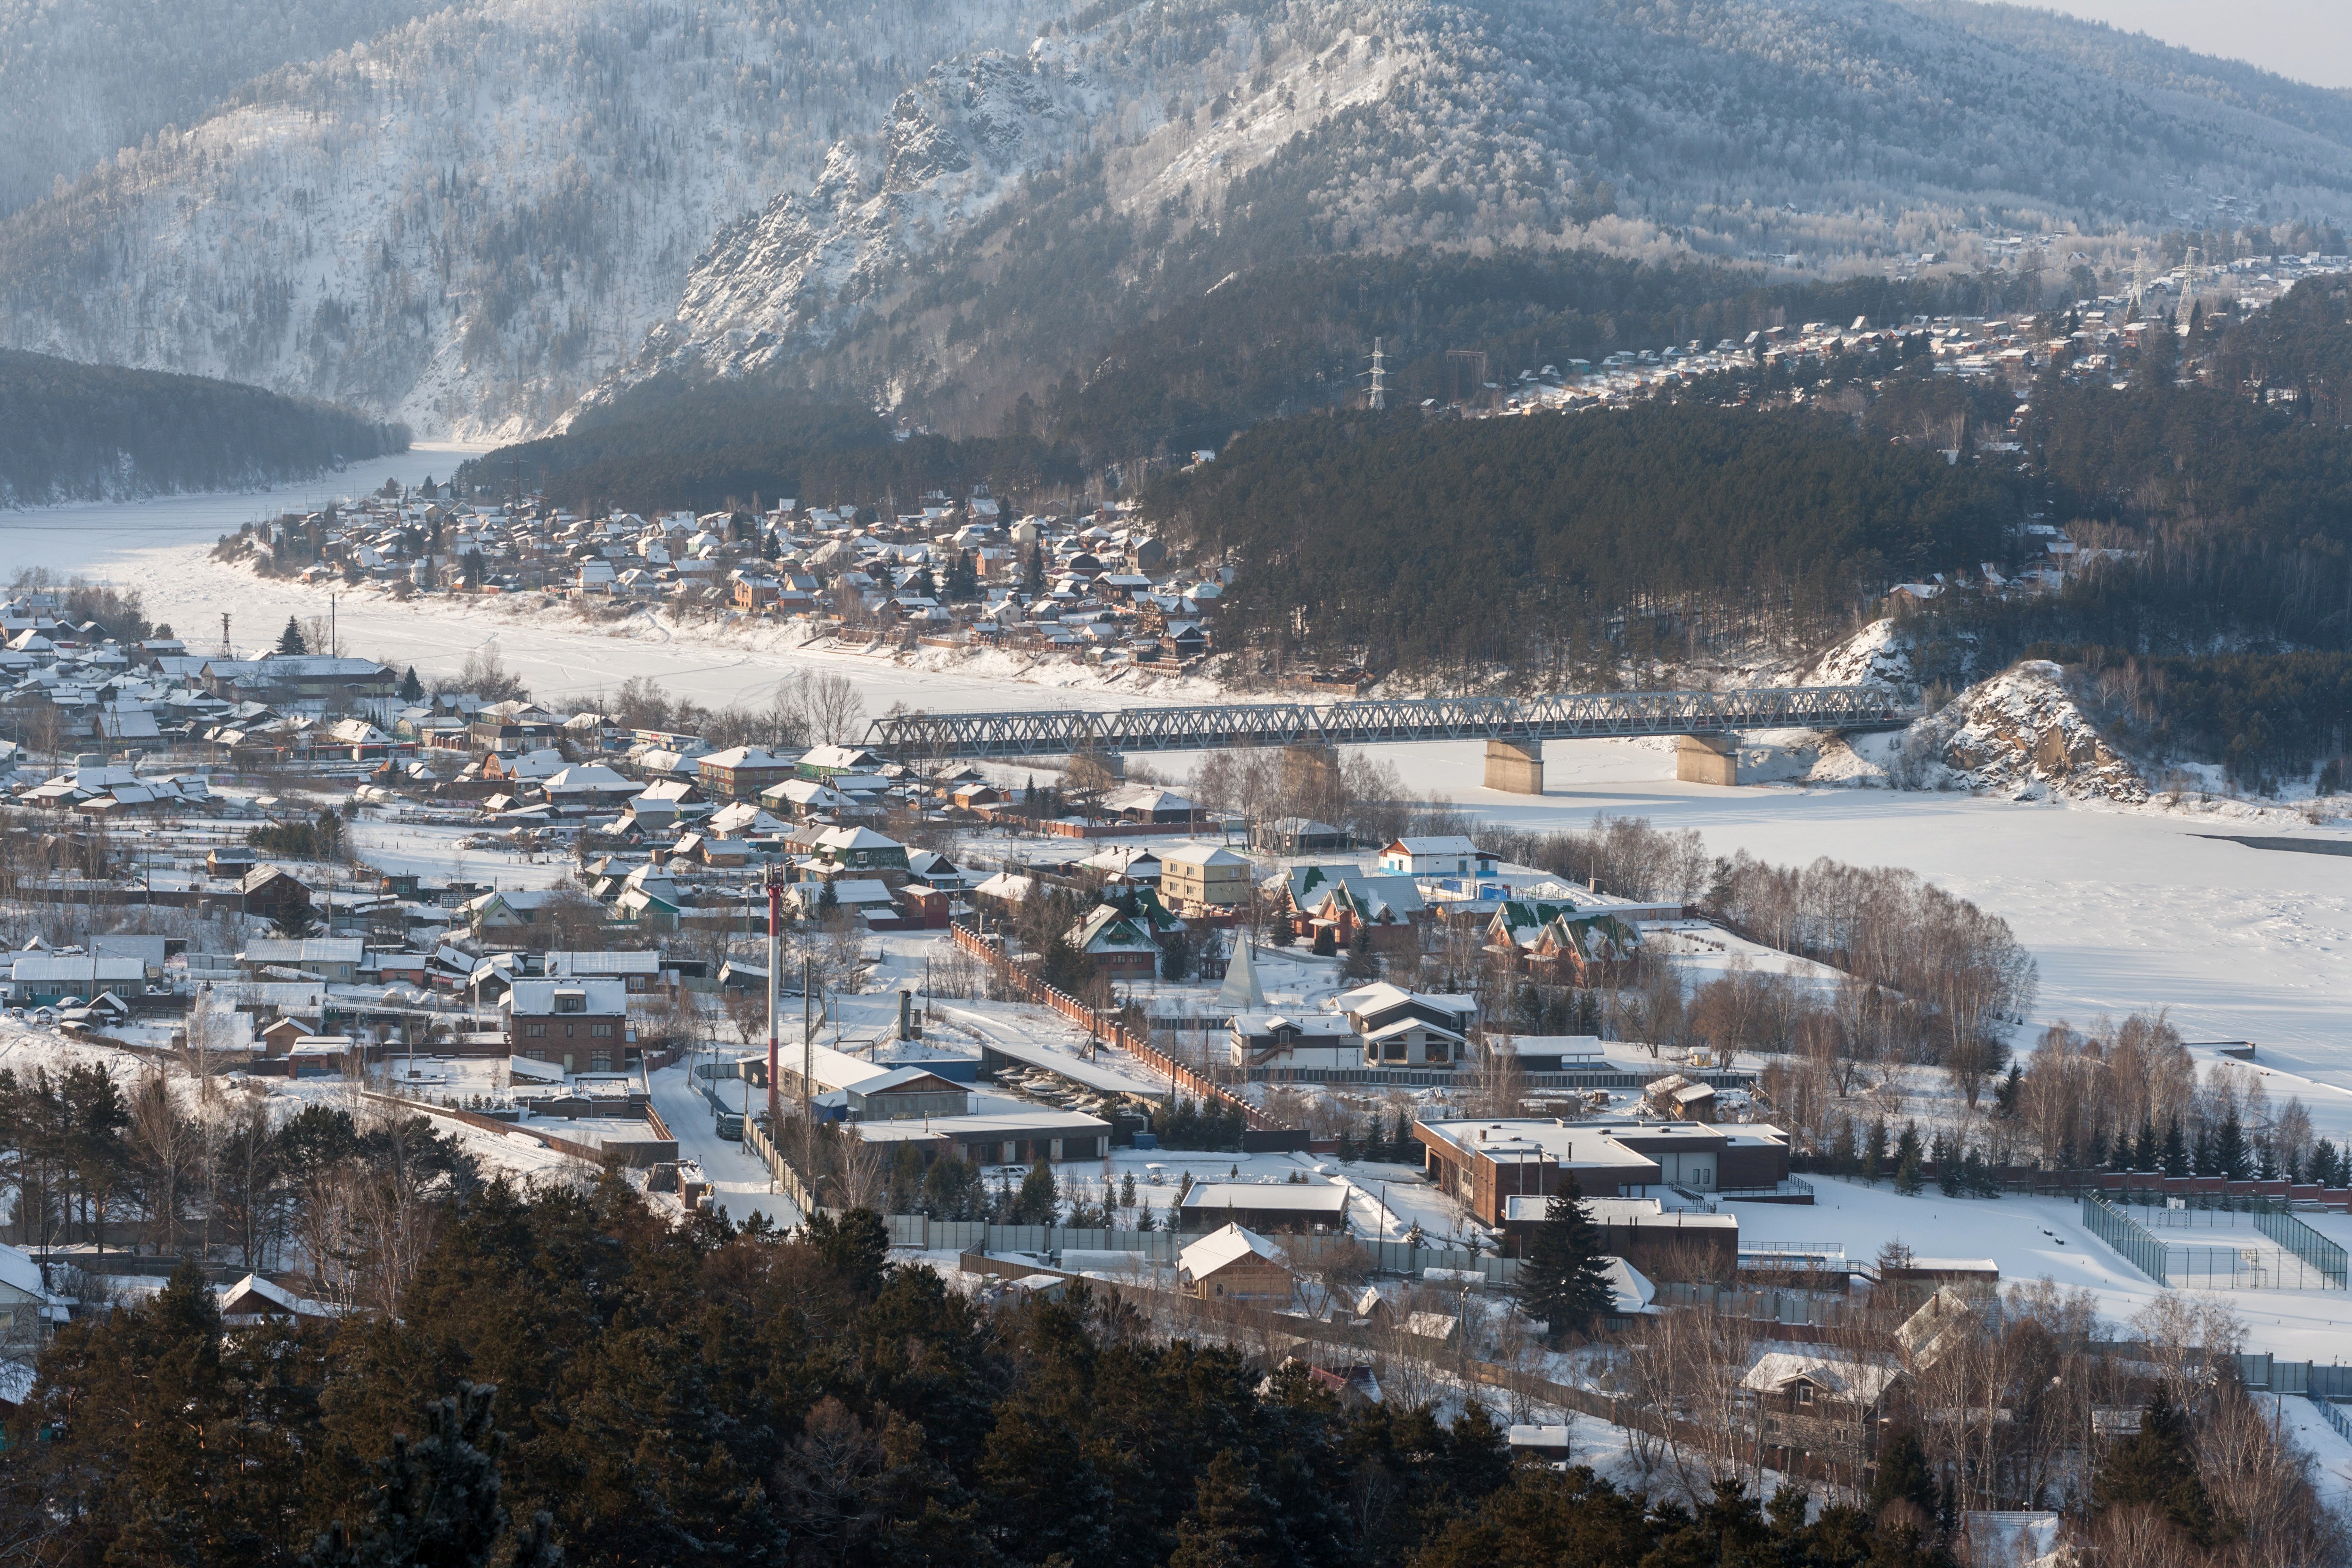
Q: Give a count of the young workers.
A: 0